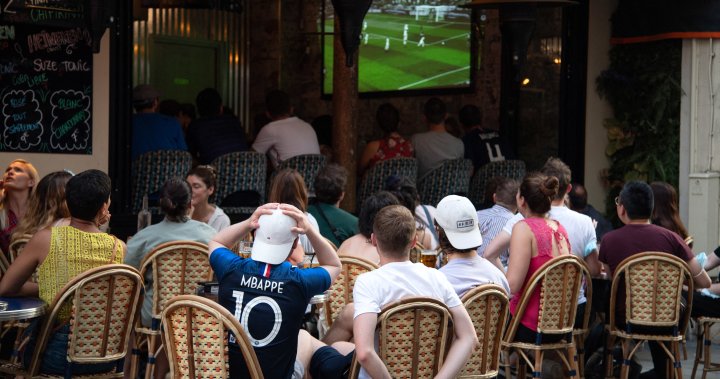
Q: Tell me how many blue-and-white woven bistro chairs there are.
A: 6